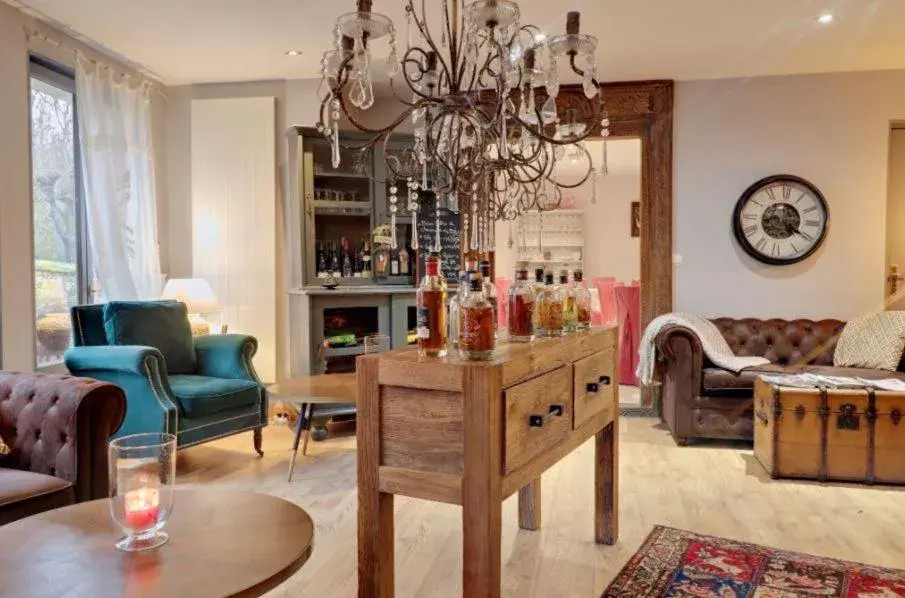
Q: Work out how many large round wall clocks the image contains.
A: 1